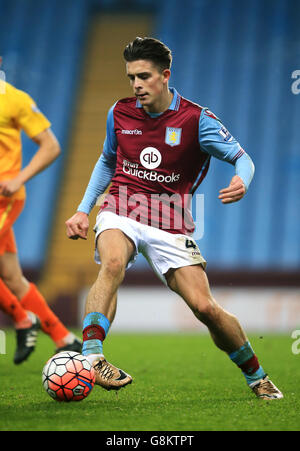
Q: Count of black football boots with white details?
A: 2